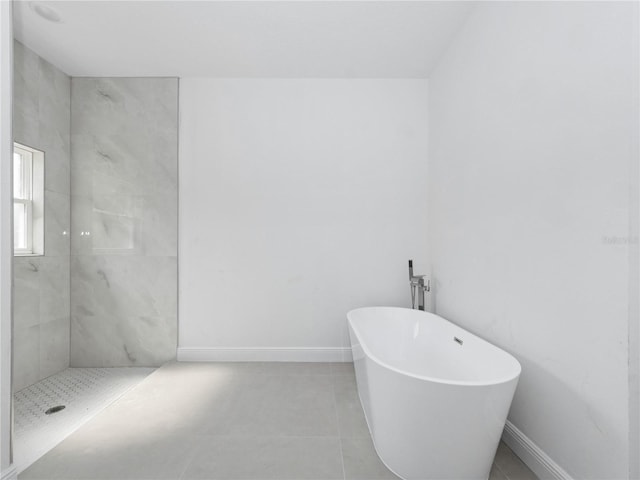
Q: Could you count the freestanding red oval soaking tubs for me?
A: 0